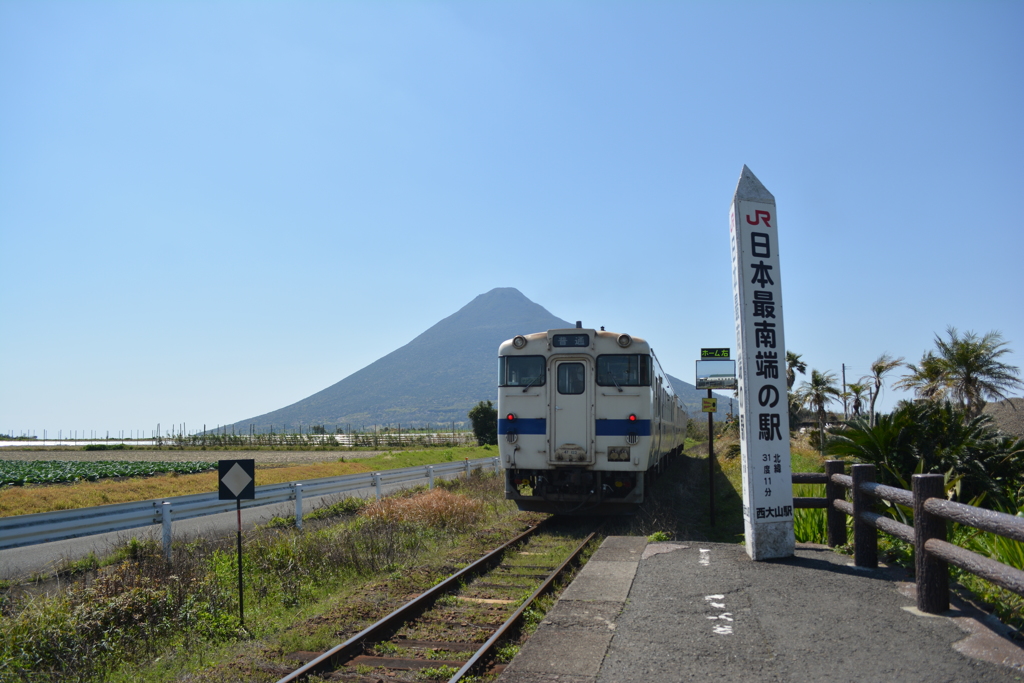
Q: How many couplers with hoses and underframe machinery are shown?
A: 1